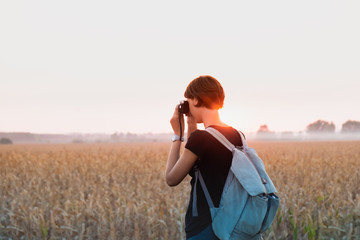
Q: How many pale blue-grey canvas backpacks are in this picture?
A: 1